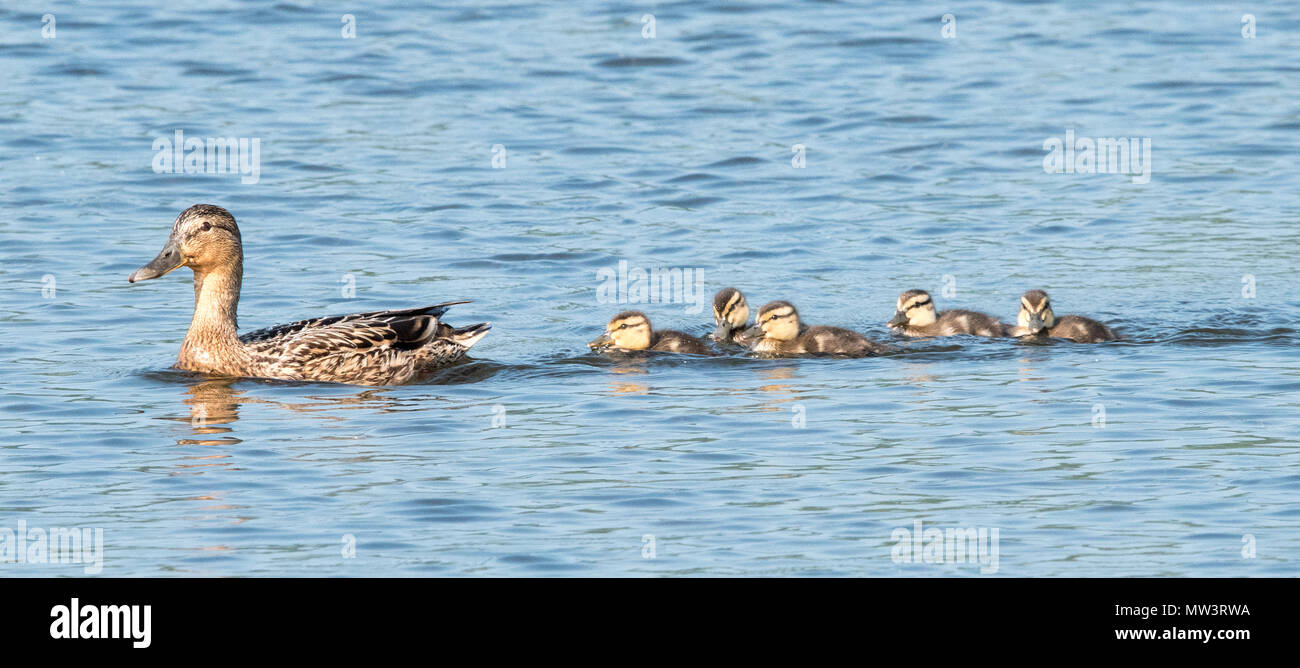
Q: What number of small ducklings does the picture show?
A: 5